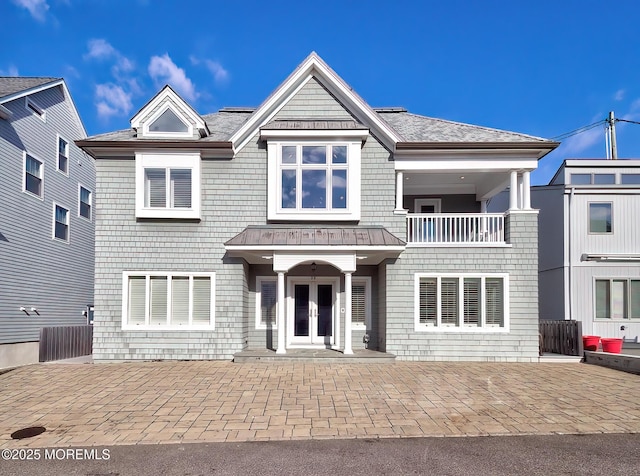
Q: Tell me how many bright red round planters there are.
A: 2